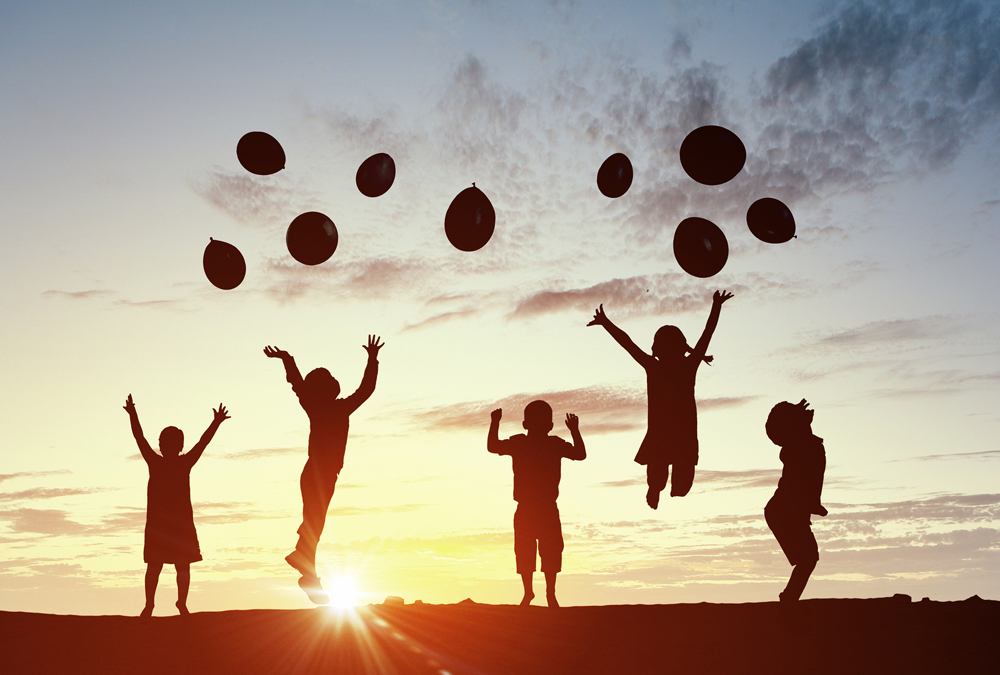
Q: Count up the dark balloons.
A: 9